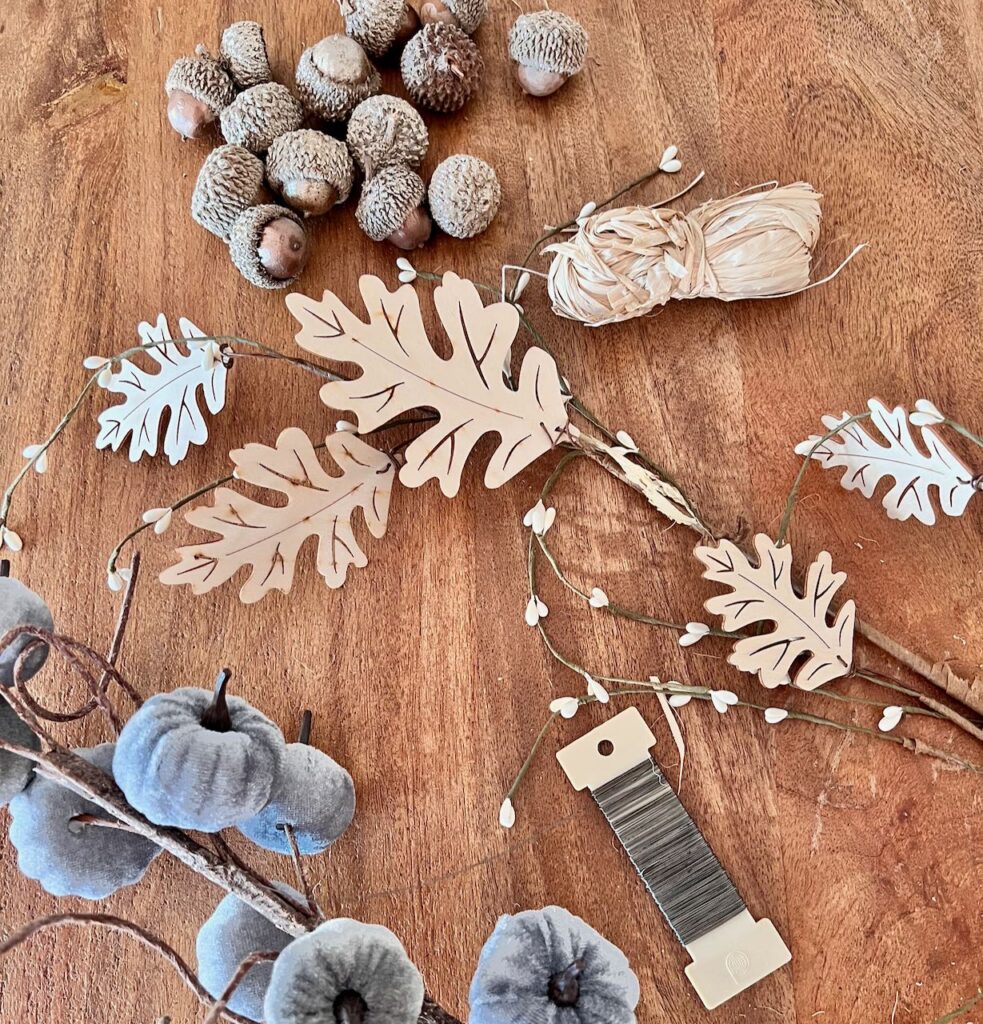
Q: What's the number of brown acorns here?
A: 14